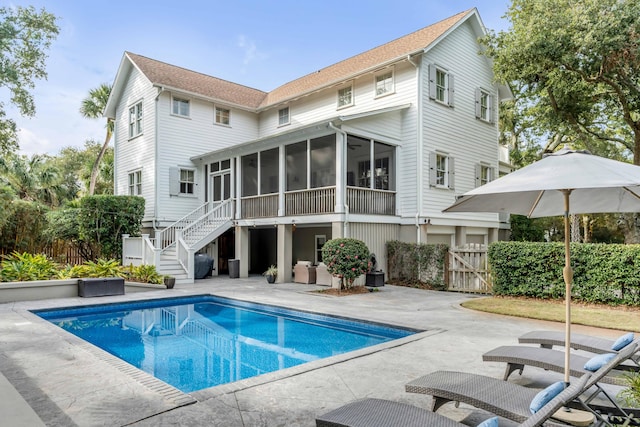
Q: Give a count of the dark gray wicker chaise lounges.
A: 4